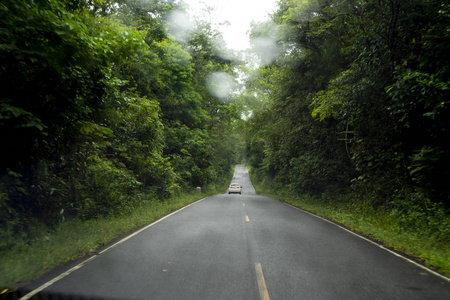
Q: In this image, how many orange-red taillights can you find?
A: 2